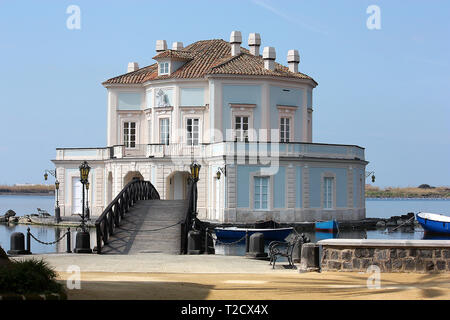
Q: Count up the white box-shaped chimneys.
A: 7